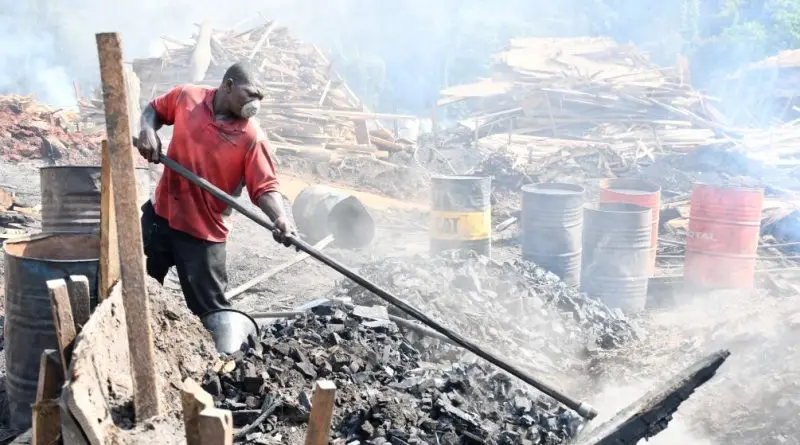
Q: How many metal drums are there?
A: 8